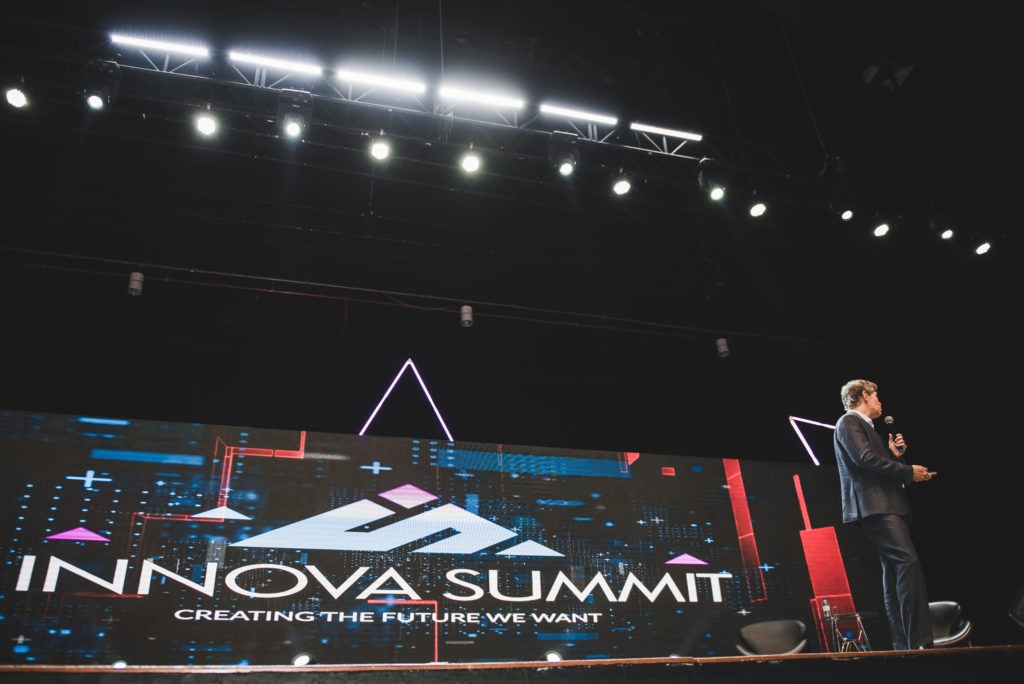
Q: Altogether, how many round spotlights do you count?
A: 14